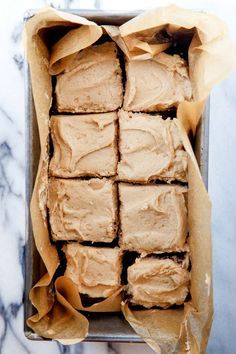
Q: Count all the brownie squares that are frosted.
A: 8